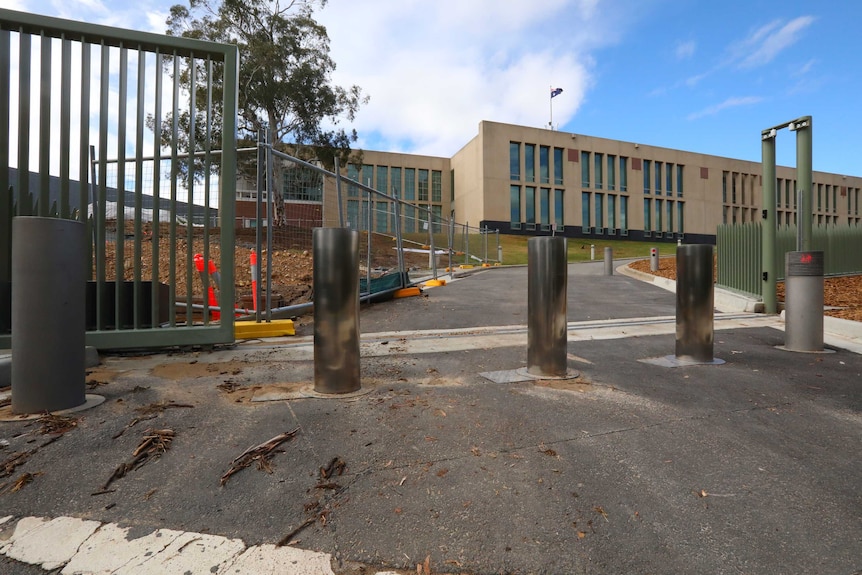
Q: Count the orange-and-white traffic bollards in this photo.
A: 3